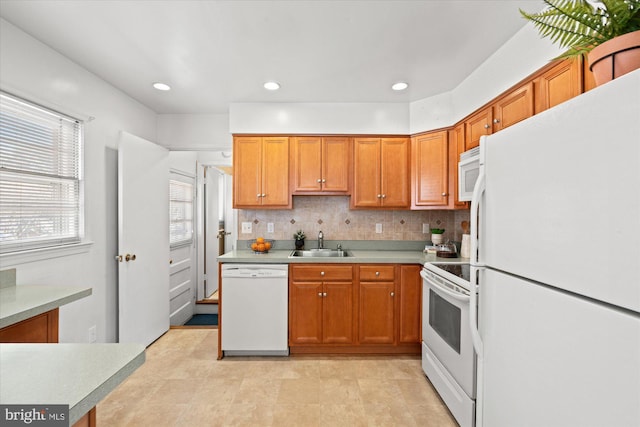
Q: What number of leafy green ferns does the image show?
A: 1